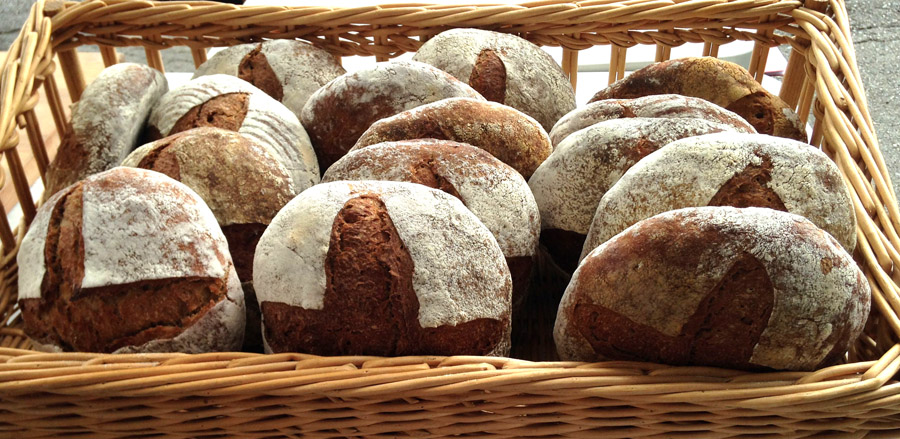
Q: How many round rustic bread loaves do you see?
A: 15